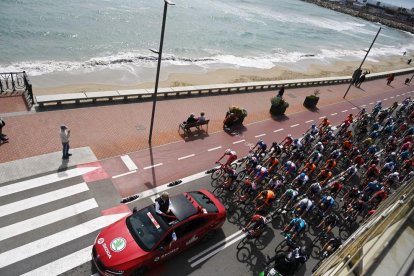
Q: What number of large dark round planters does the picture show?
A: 3